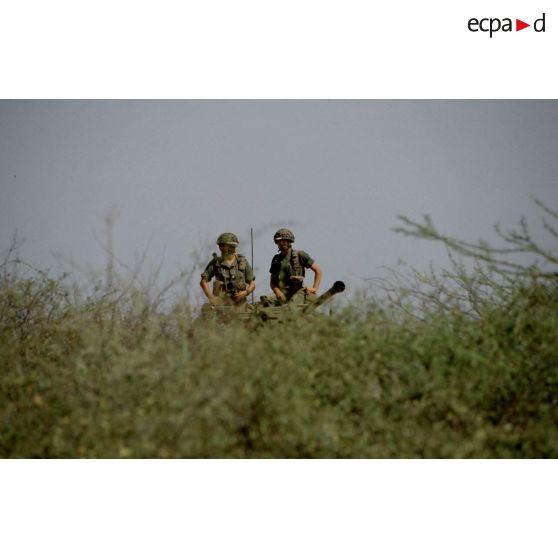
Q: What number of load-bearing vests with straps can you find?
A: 2